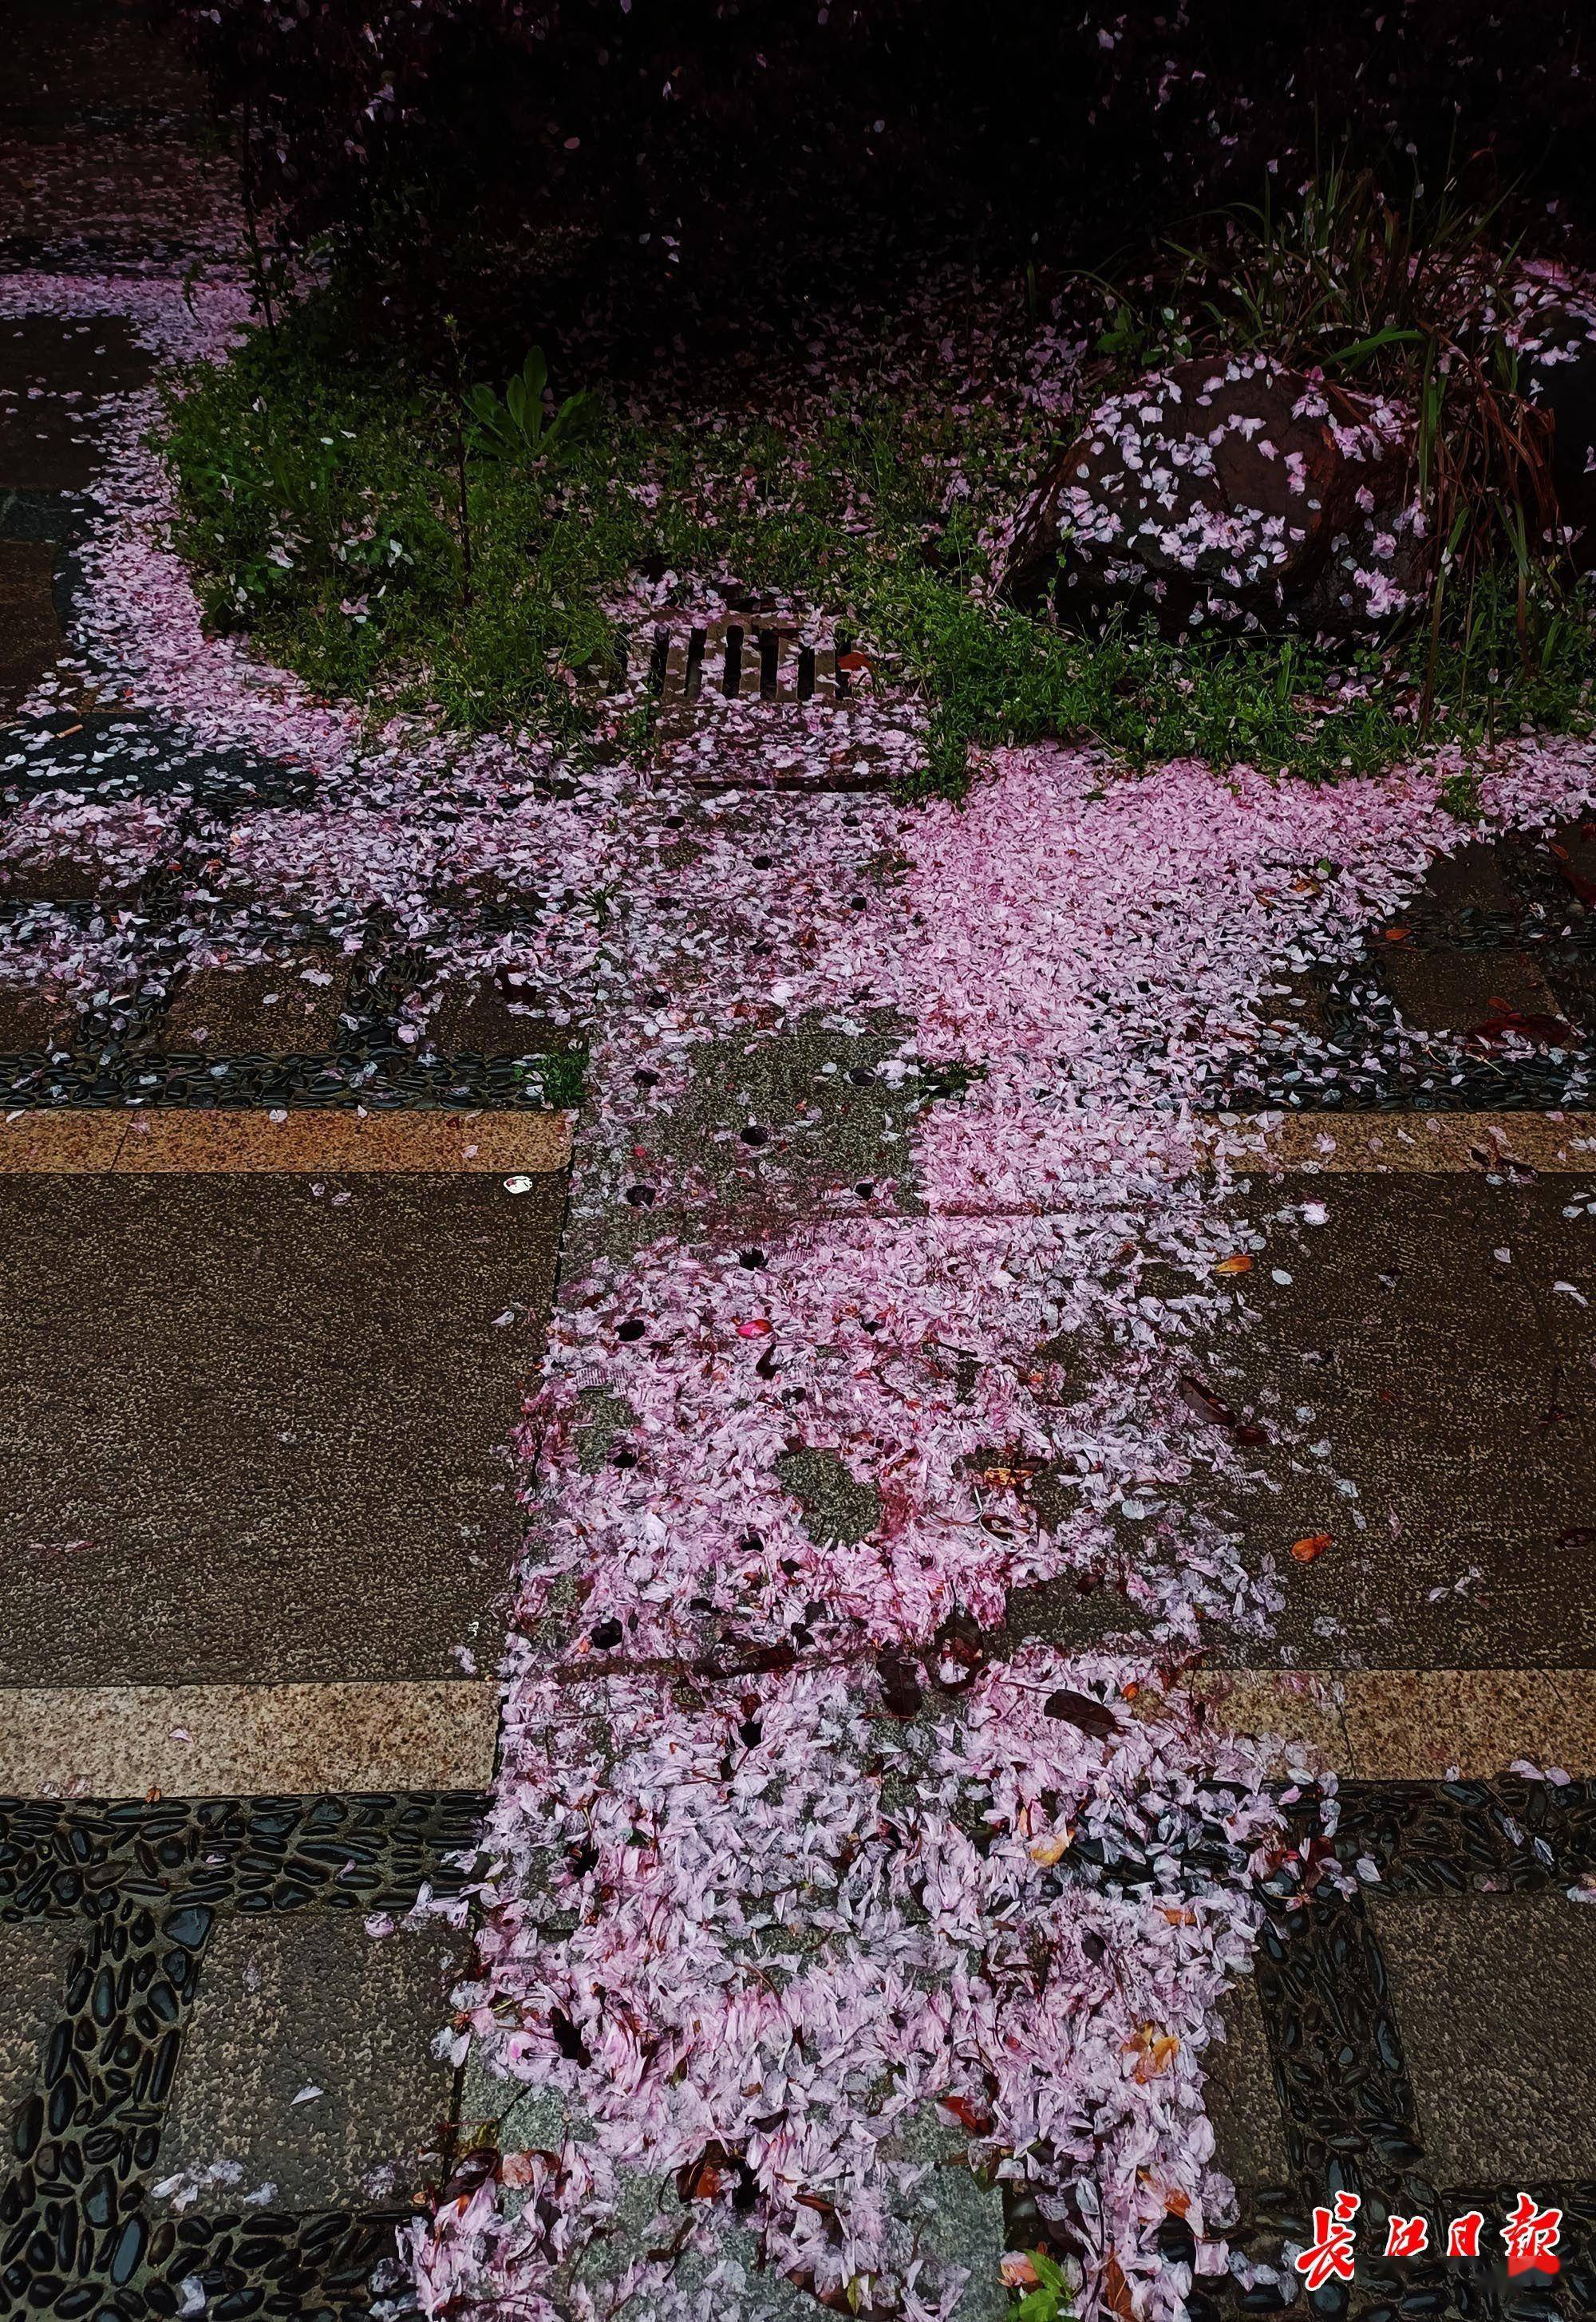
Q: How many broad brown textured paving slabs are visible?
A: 2